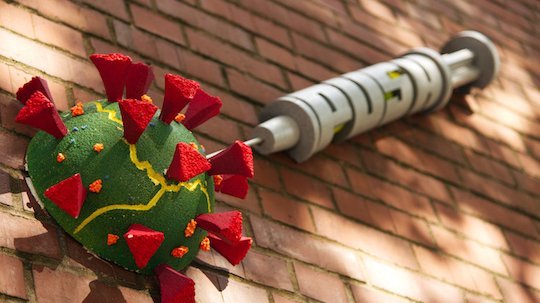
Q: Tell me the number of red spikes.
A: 15